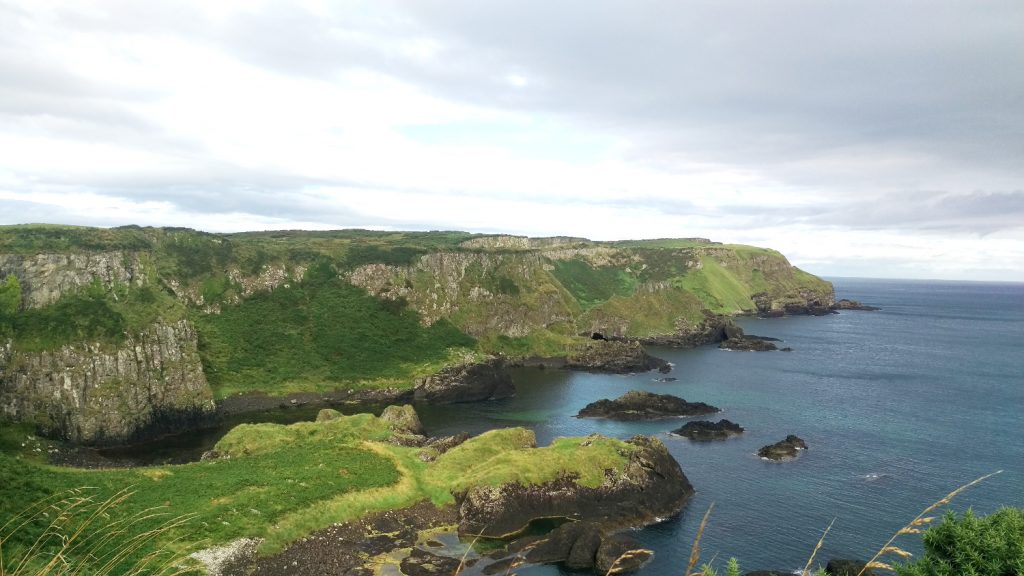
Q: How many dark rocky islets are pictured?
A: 3